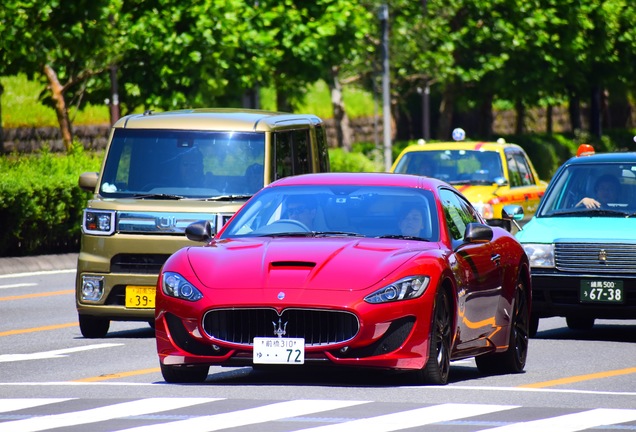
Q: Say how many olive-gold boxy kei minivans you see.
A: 1